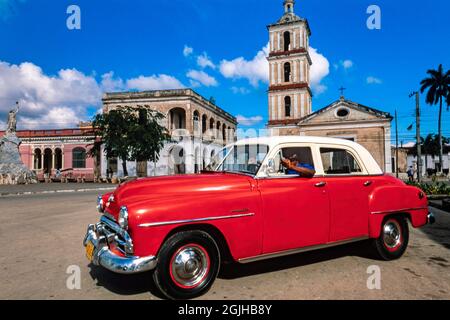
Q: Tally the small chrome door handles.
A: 2